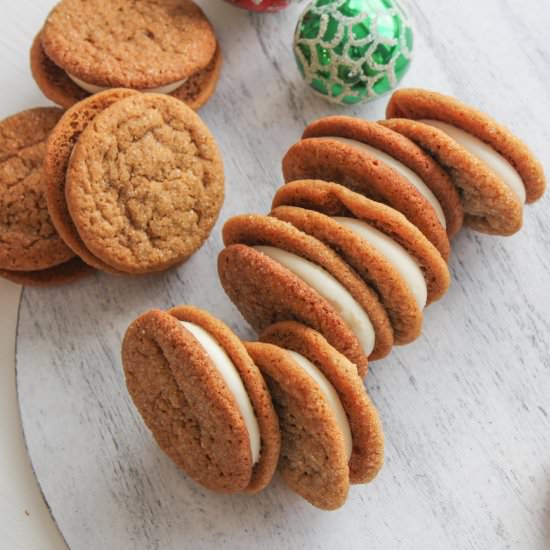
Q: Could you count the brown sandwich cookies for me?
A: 9